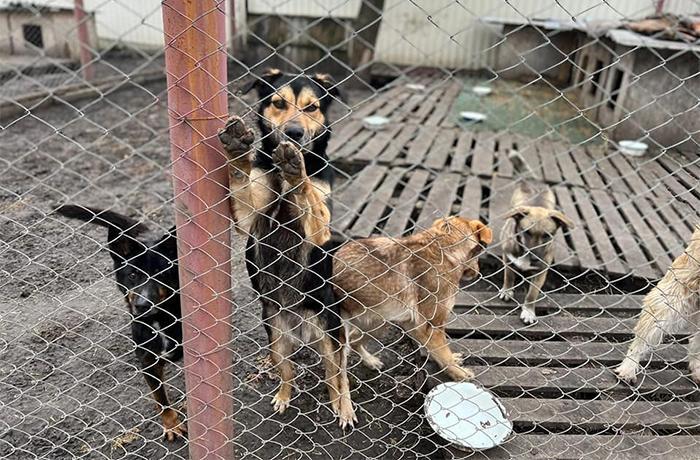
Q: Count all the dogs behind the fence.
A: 5